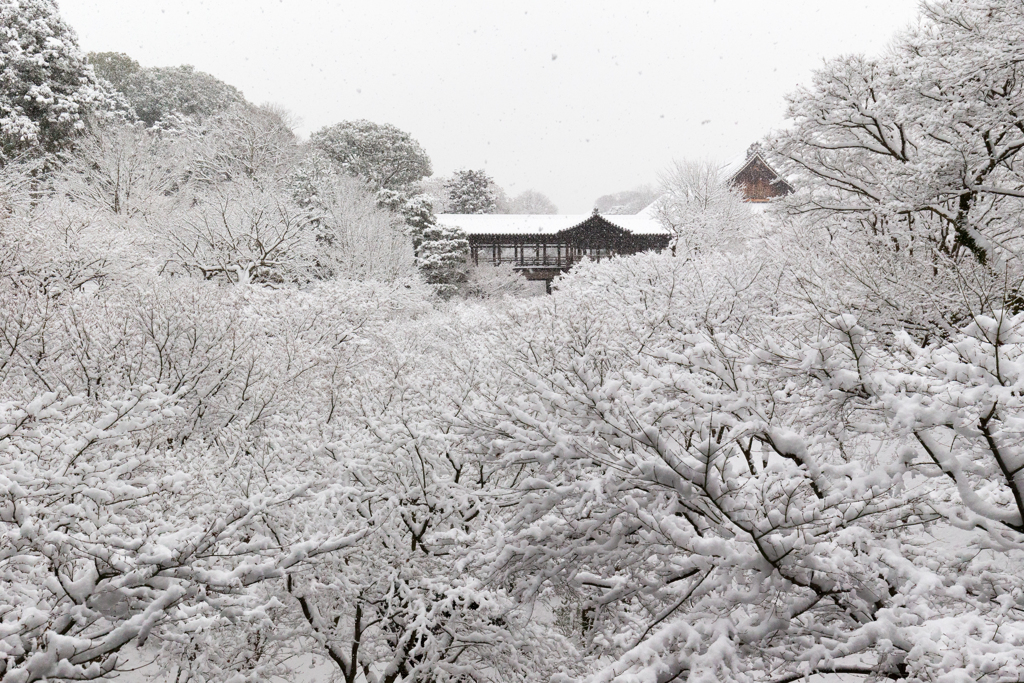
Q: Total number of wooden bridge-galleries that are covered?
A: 1